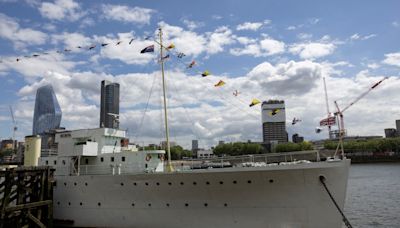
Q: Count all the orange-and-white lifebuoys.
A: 2